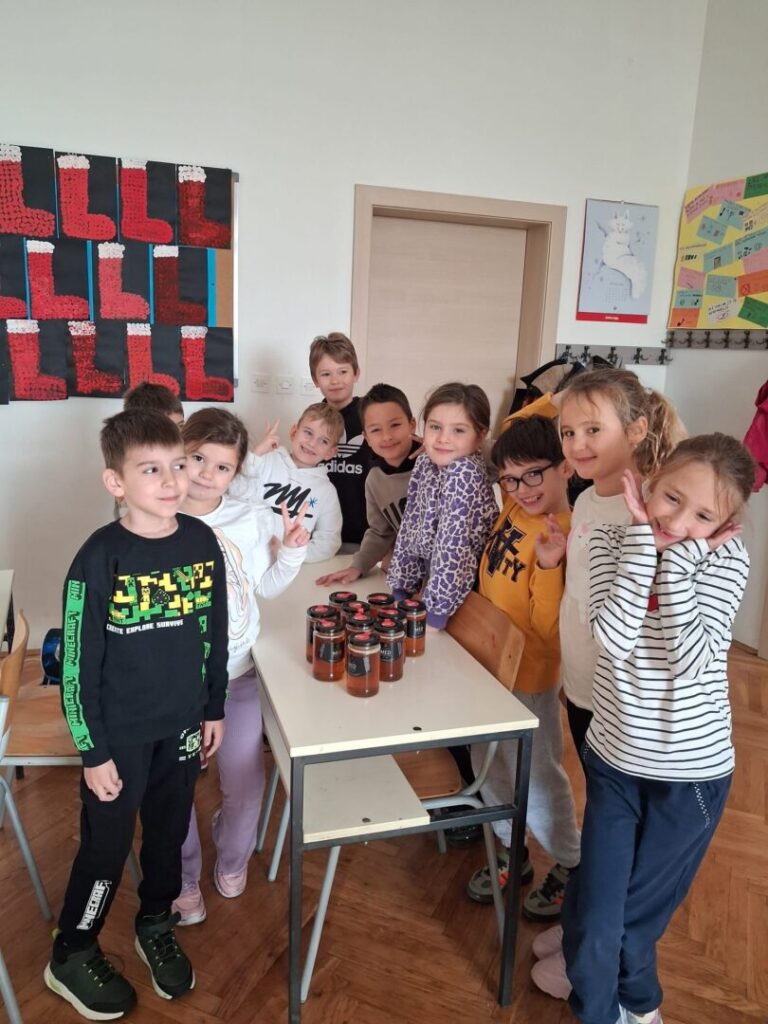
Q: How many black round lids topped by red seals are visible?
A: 10